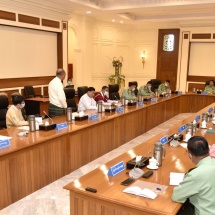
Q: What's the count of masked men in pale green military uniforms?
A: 4